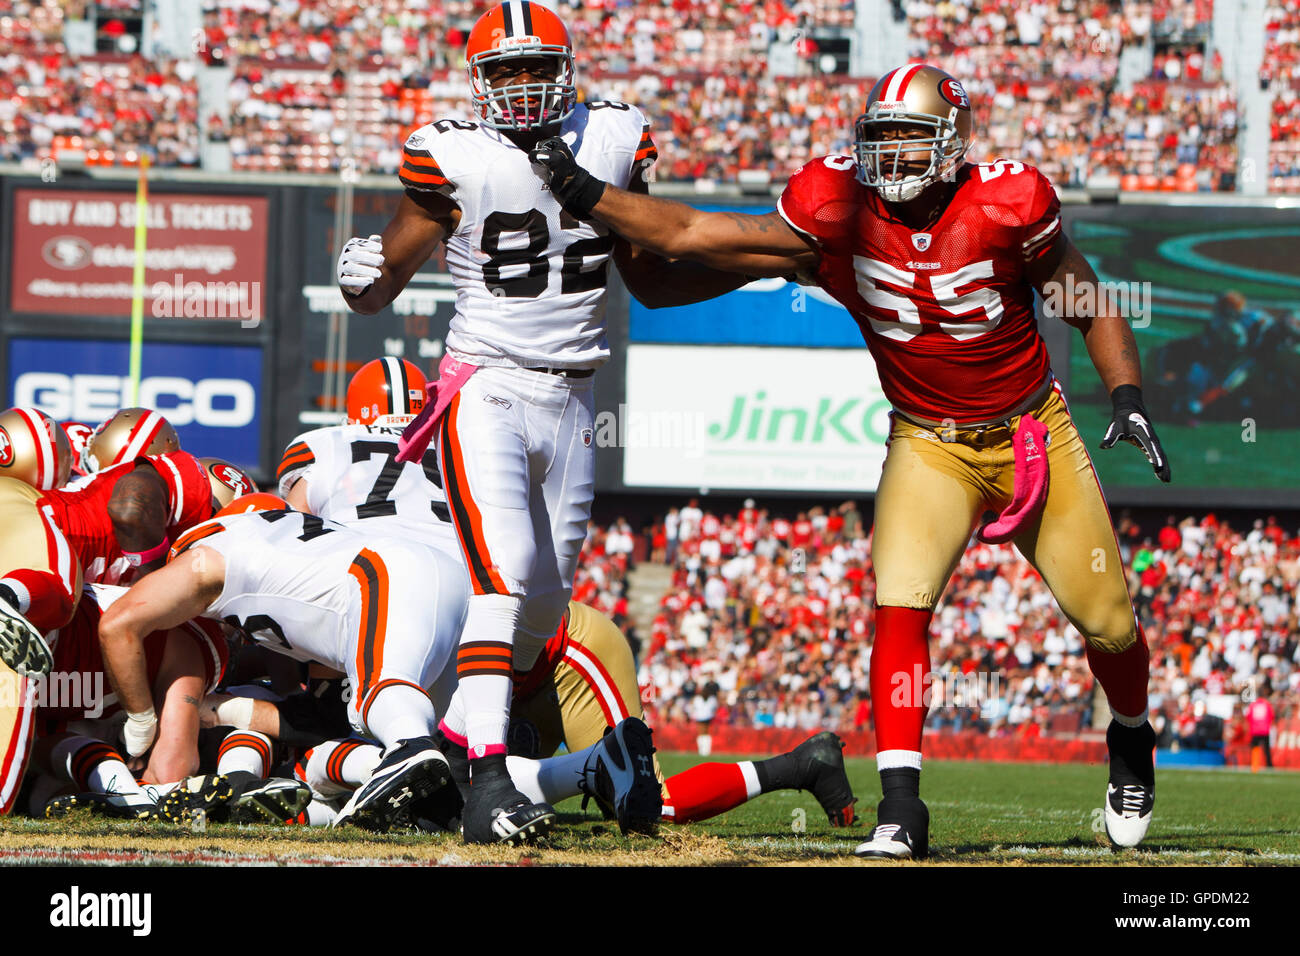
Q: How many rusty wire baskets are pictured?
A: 0